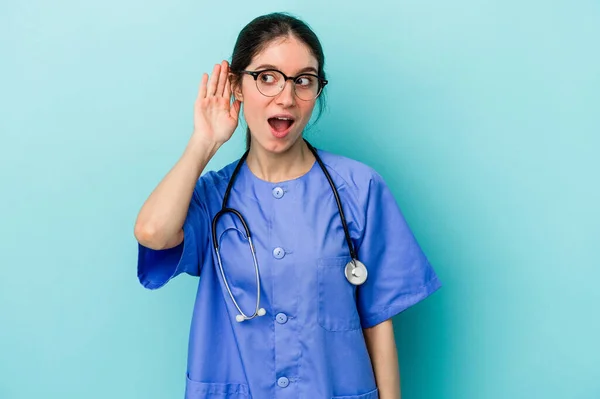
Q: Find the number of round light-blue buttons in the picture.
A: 4